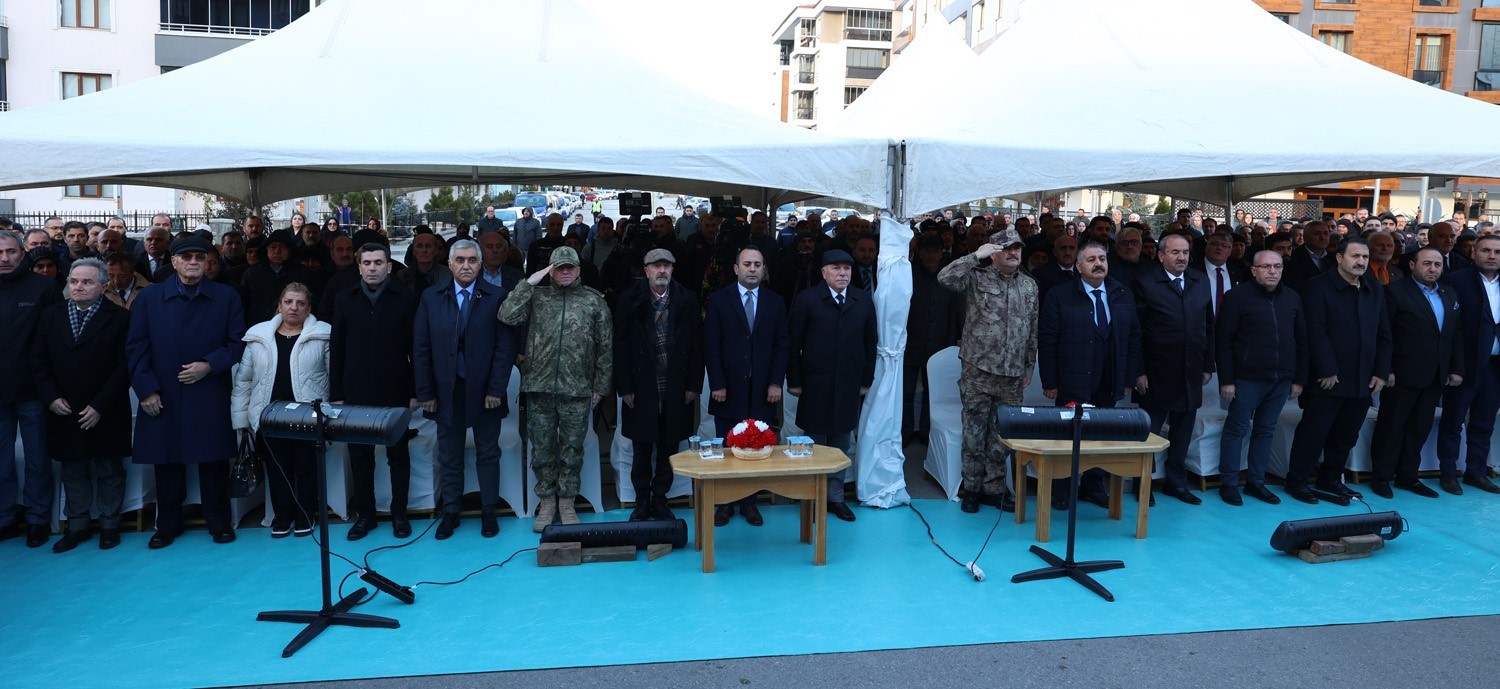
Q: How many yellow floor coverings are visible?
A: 0